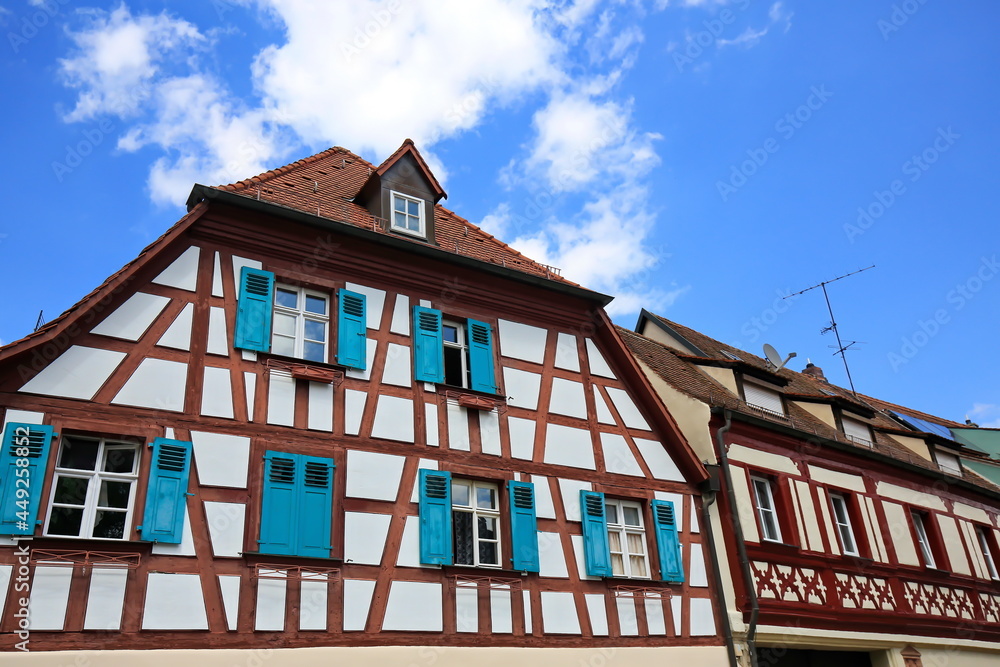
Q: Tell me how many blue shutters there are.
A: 12